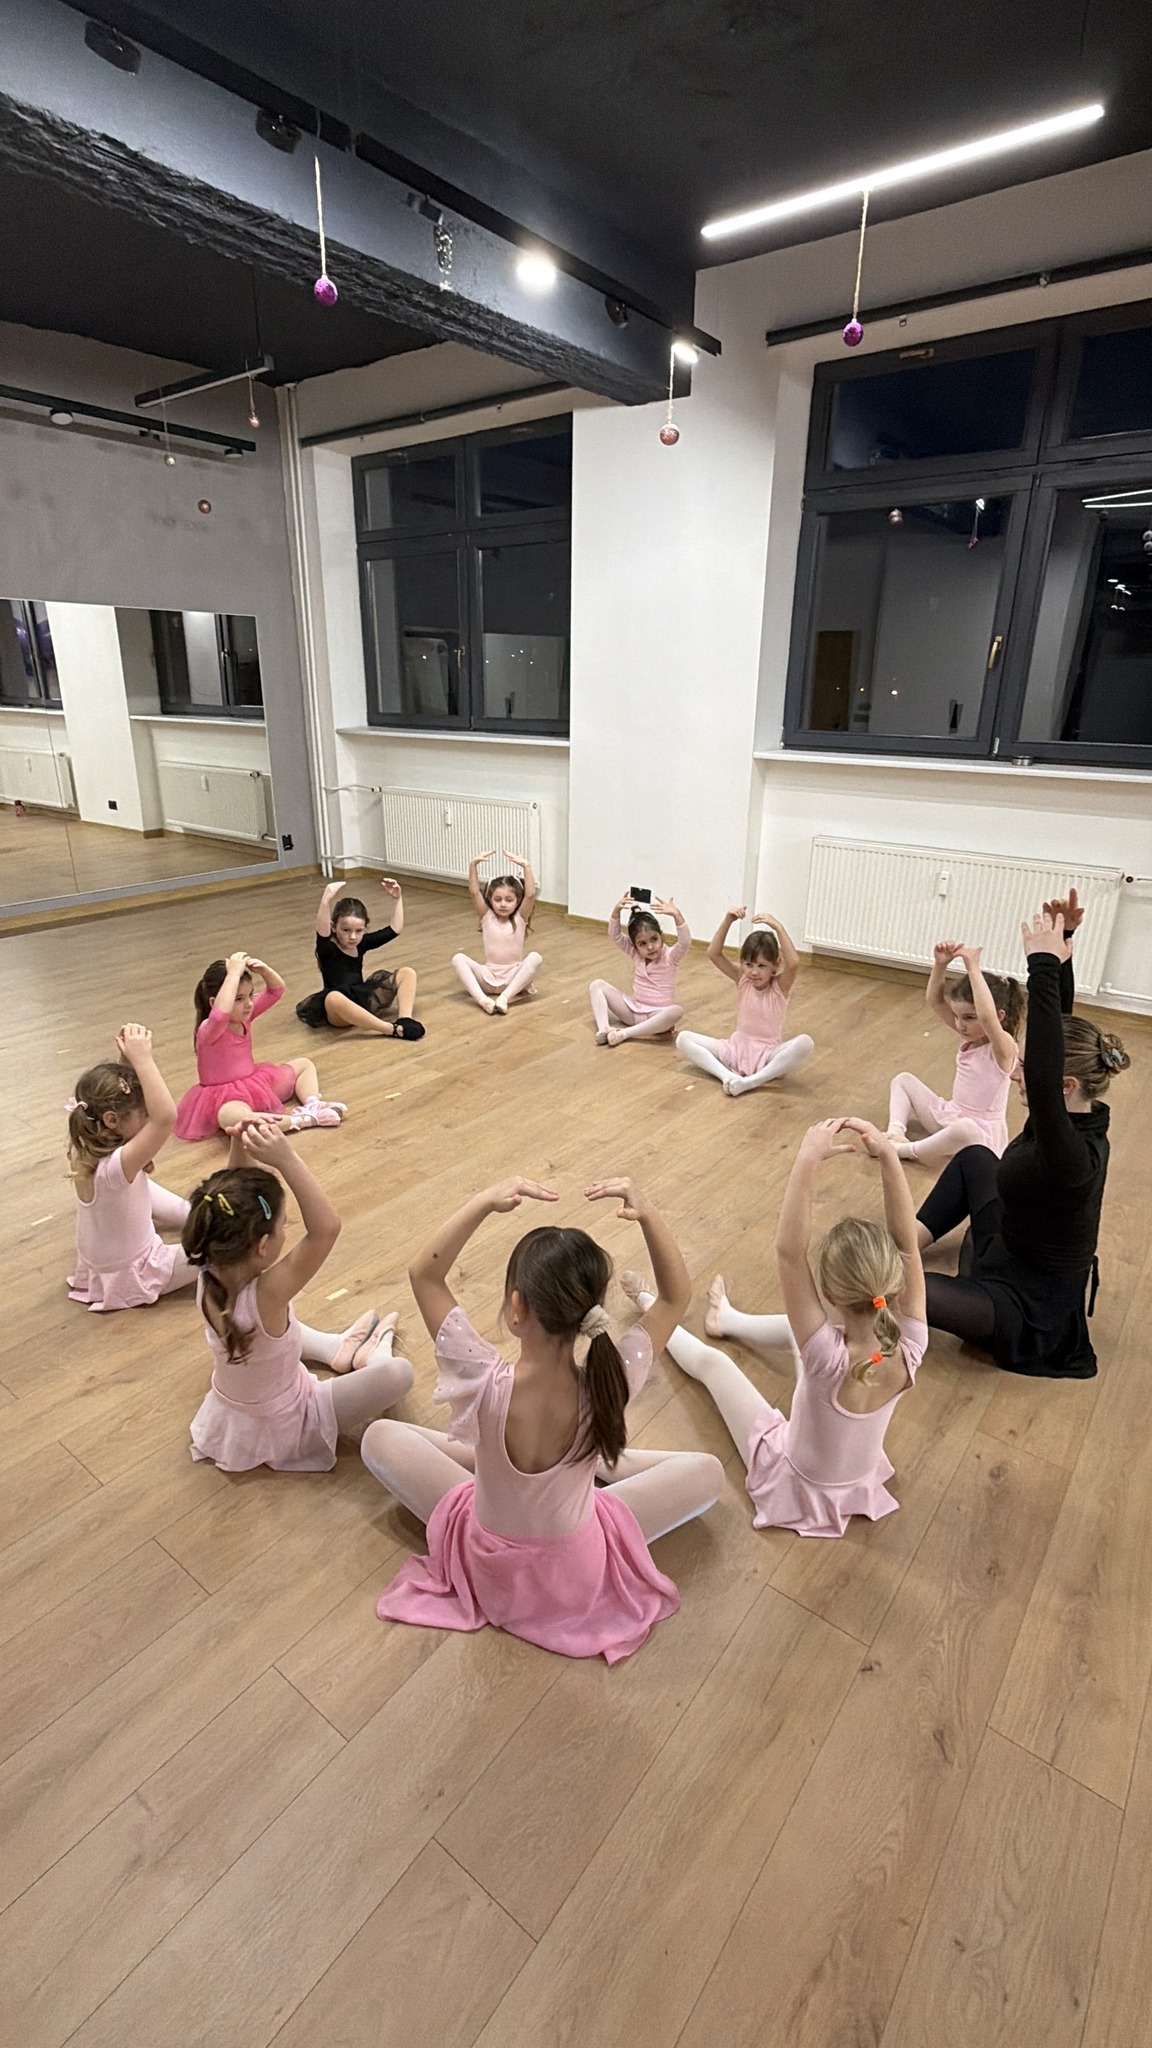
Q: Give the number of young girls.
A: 10